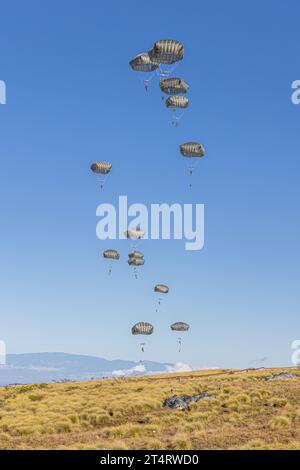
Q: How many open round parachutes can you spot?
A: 13